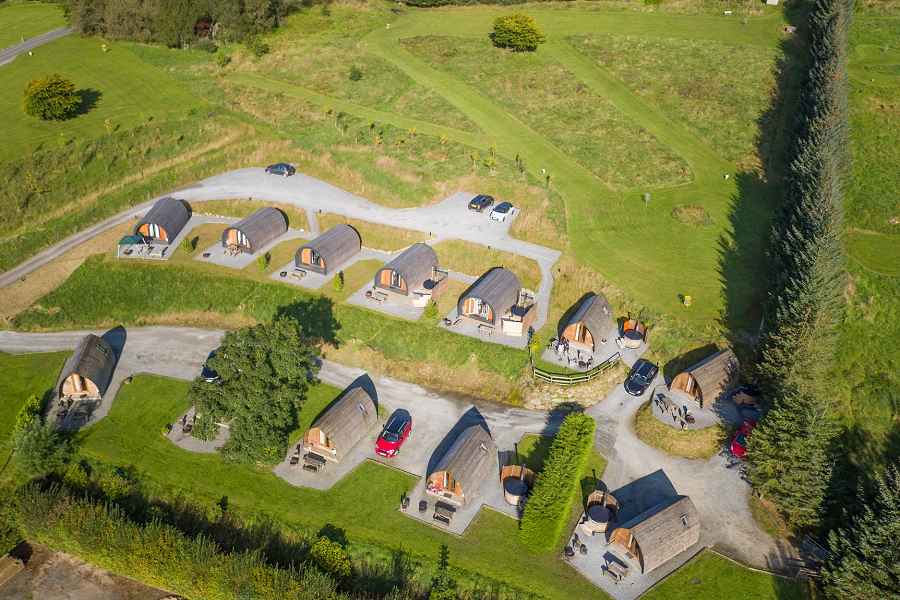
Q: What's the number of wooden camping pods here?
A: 11